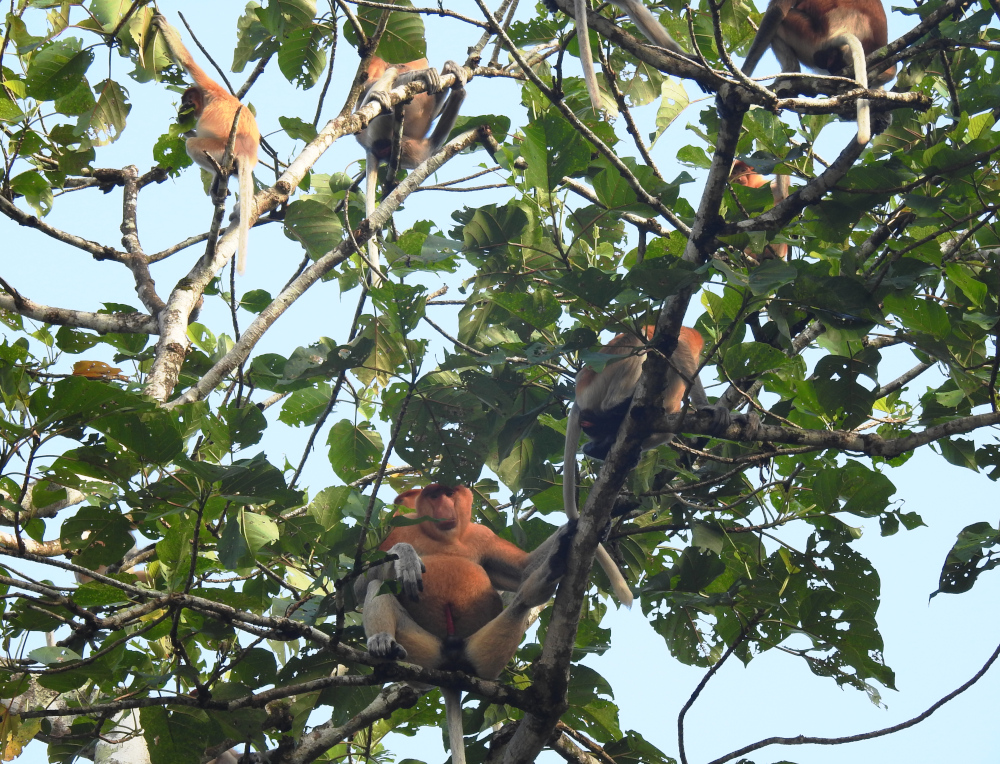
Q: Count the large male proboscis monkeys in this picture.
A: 1